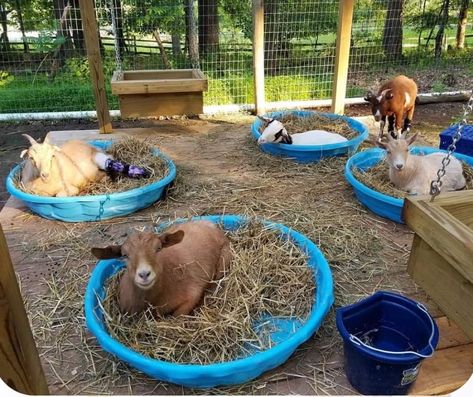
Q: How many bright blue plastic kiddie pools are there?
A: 4